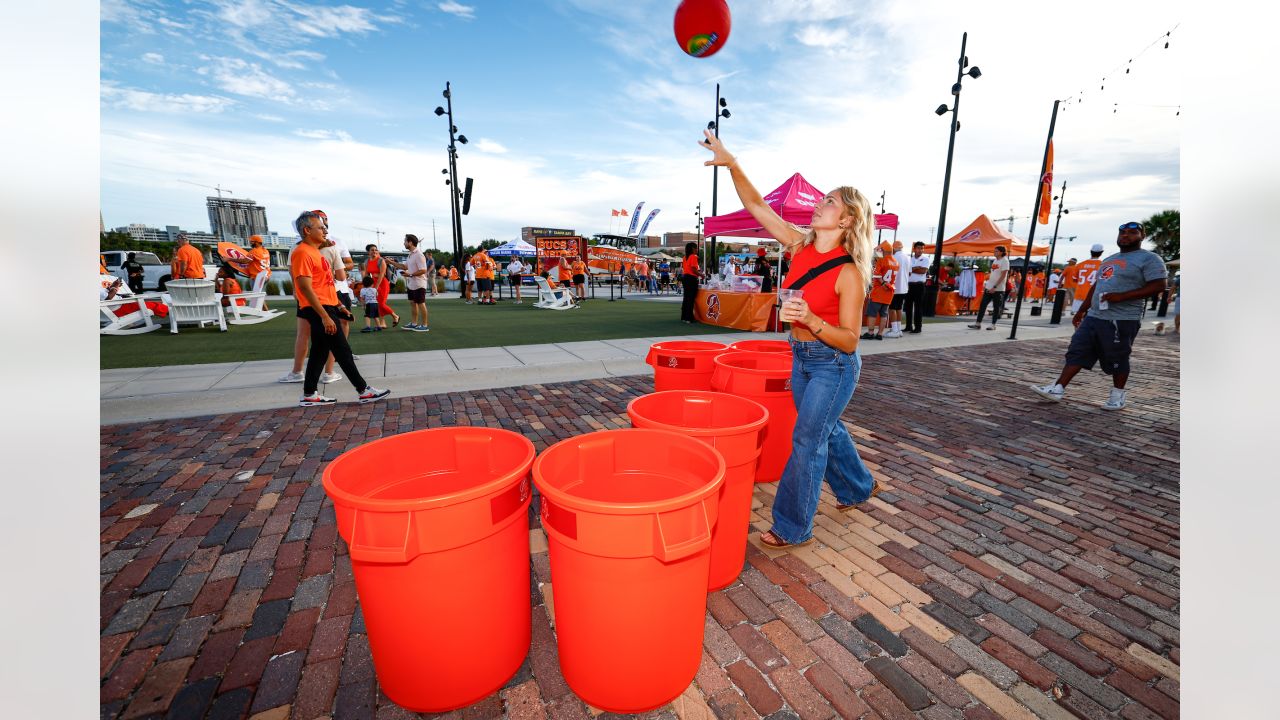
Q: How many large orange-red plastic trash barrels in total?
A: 6